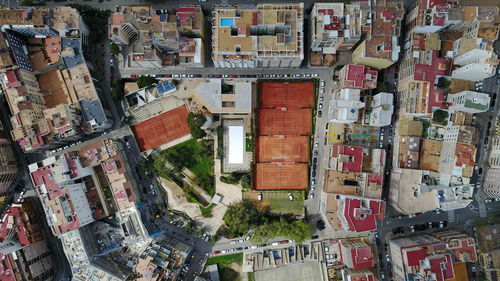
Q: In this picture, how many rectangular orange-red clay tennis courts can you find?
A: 5